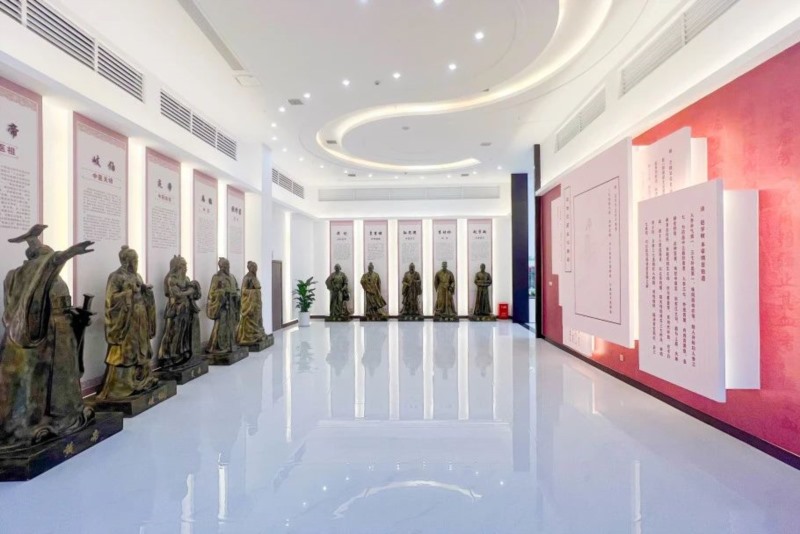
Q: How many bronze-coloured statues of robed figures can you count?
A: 10